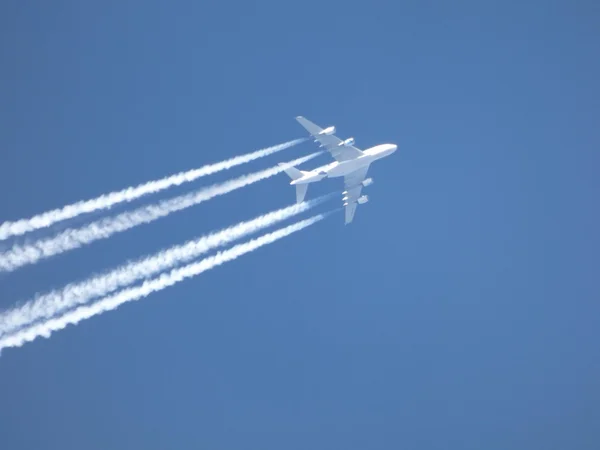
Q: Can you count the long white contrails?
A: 4